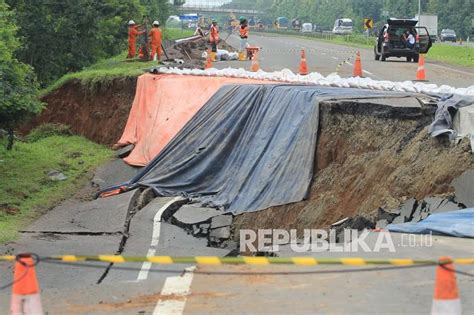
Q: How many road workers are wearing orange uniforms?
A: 4